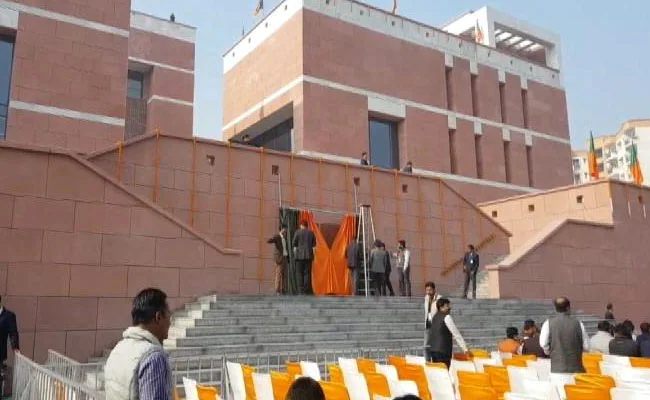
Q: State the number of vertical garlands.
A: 14